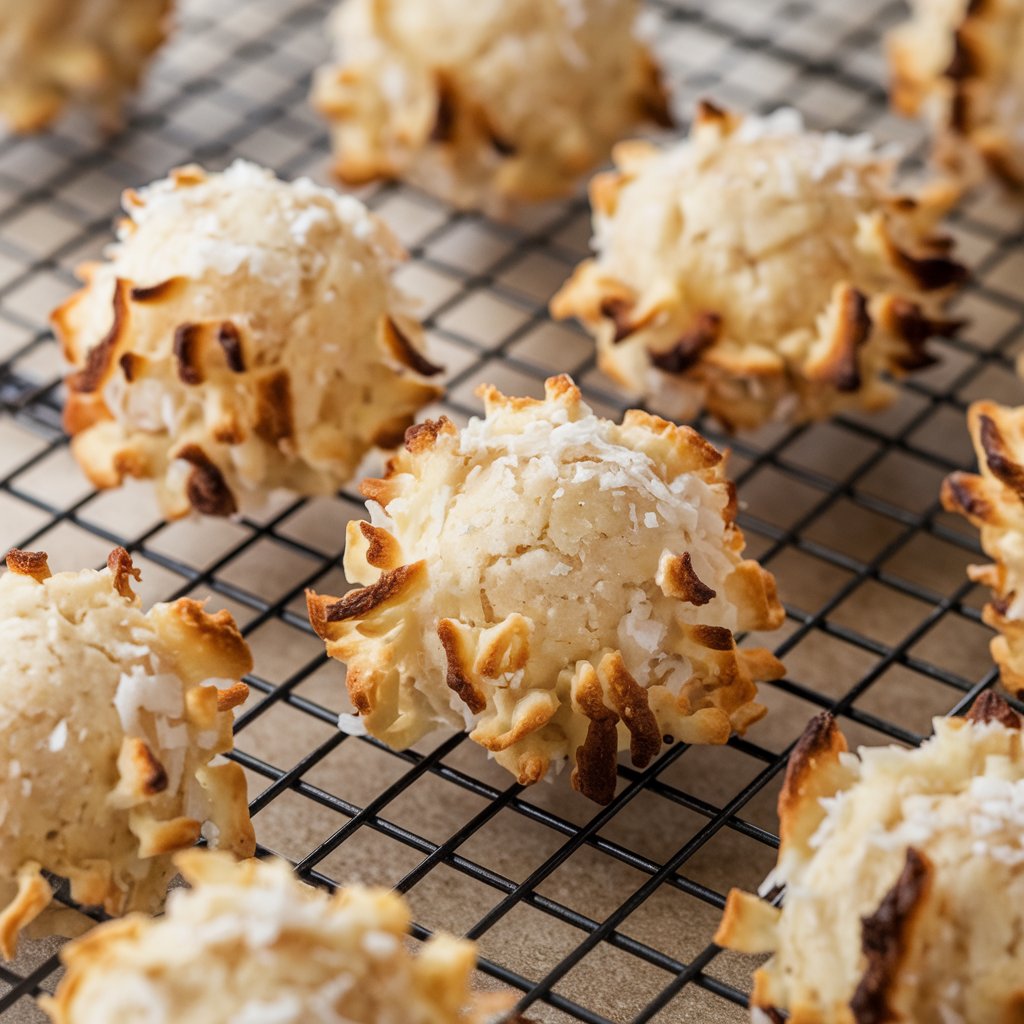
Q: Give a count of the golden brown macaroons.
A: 10